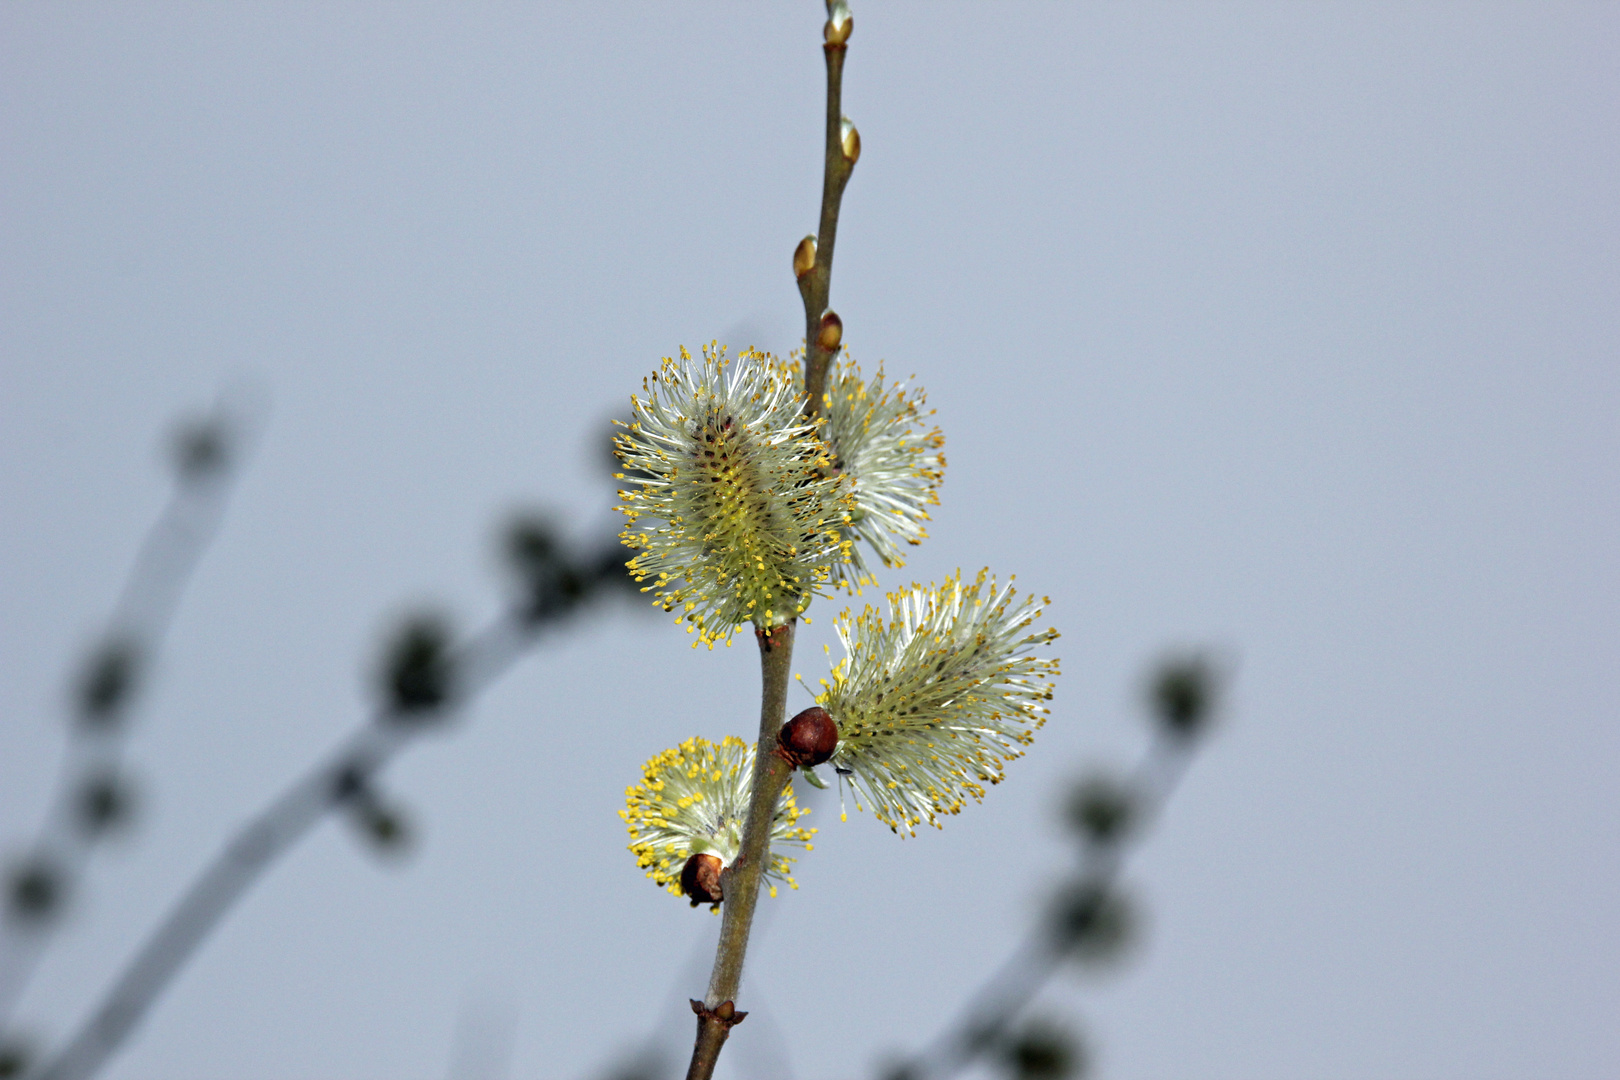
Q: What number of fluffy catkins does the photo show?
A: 4